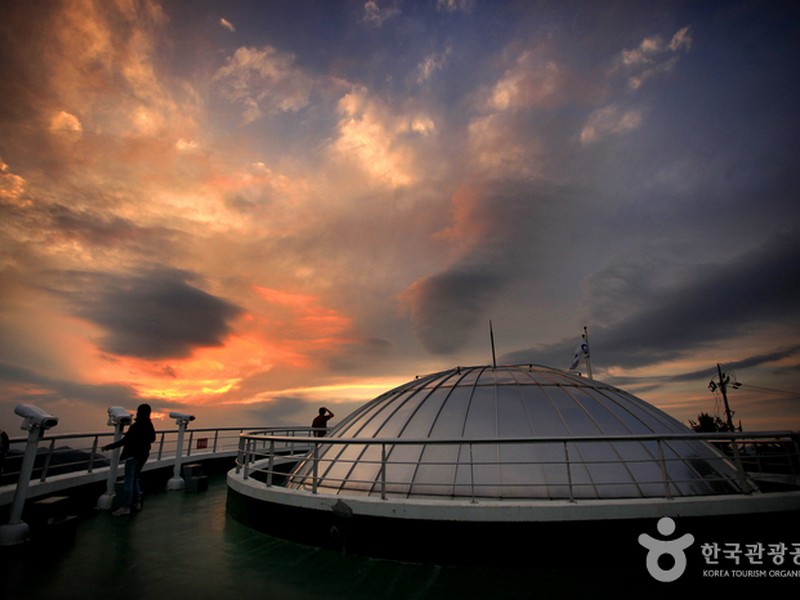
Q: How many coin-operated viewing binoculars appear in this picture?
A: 3